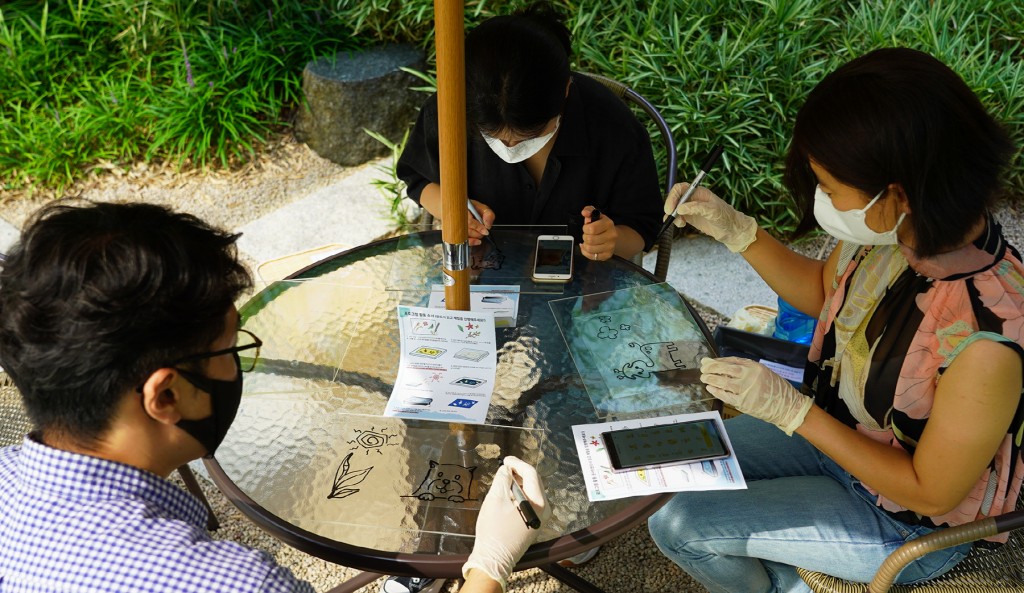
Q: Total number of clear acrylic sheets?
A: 4